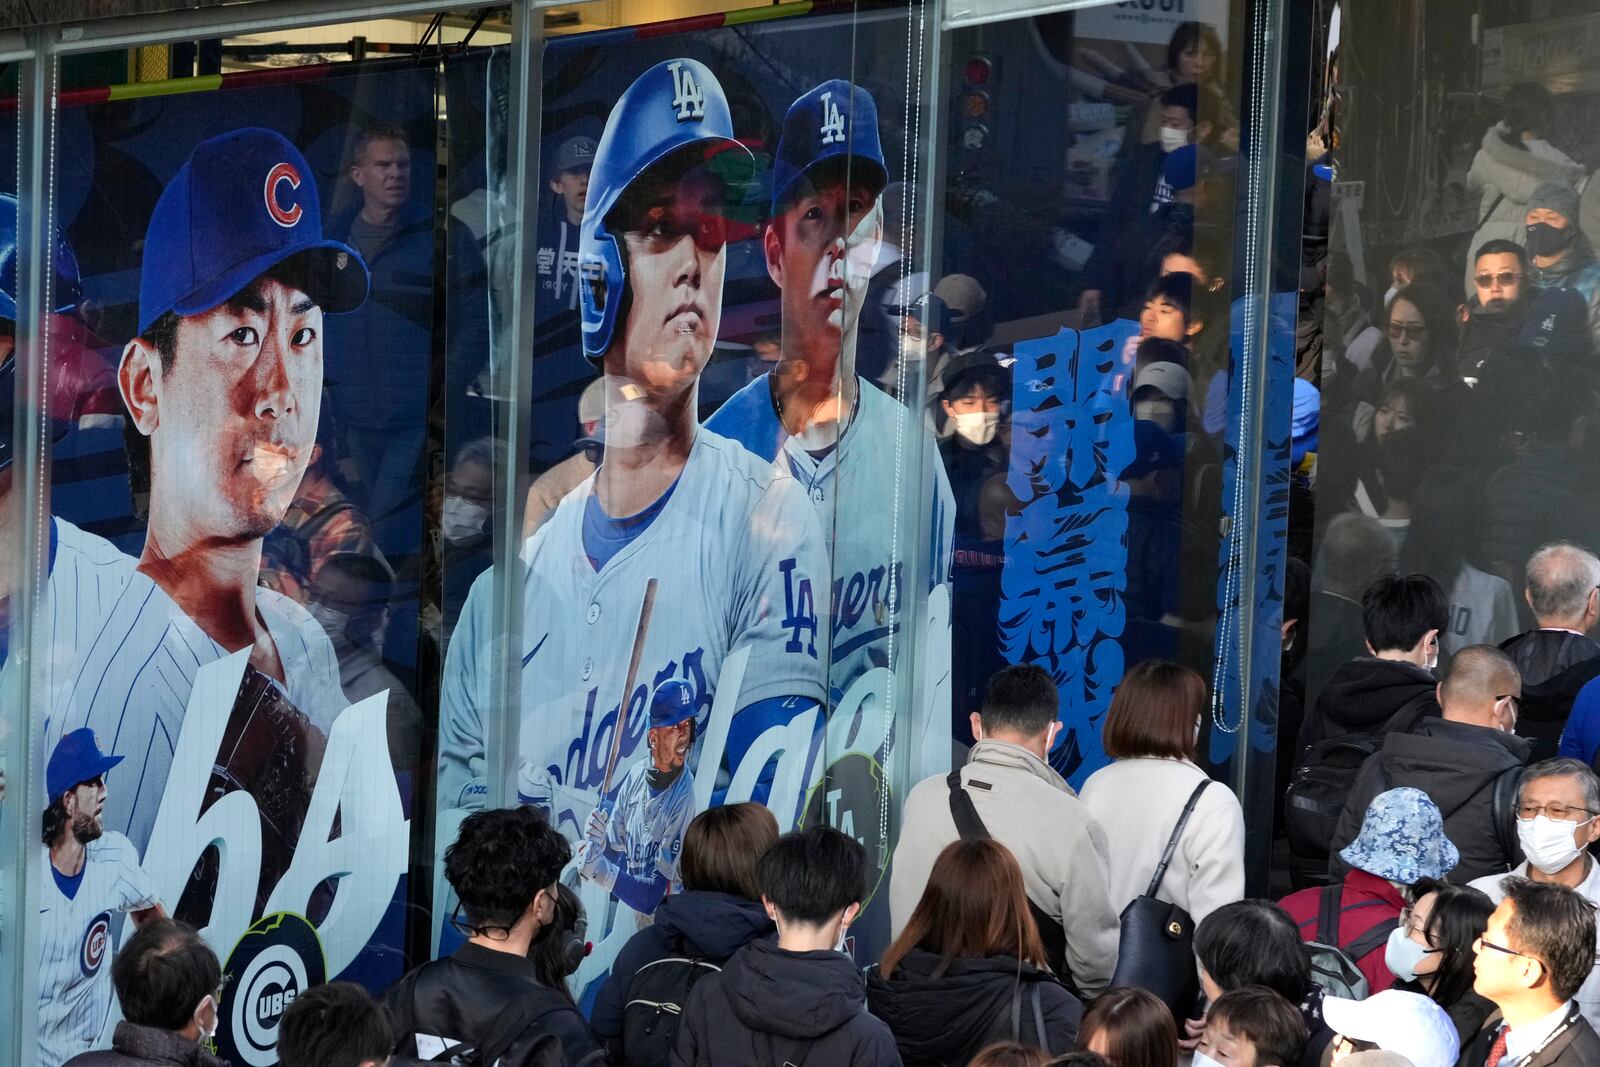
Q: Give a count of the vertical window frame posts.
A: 4